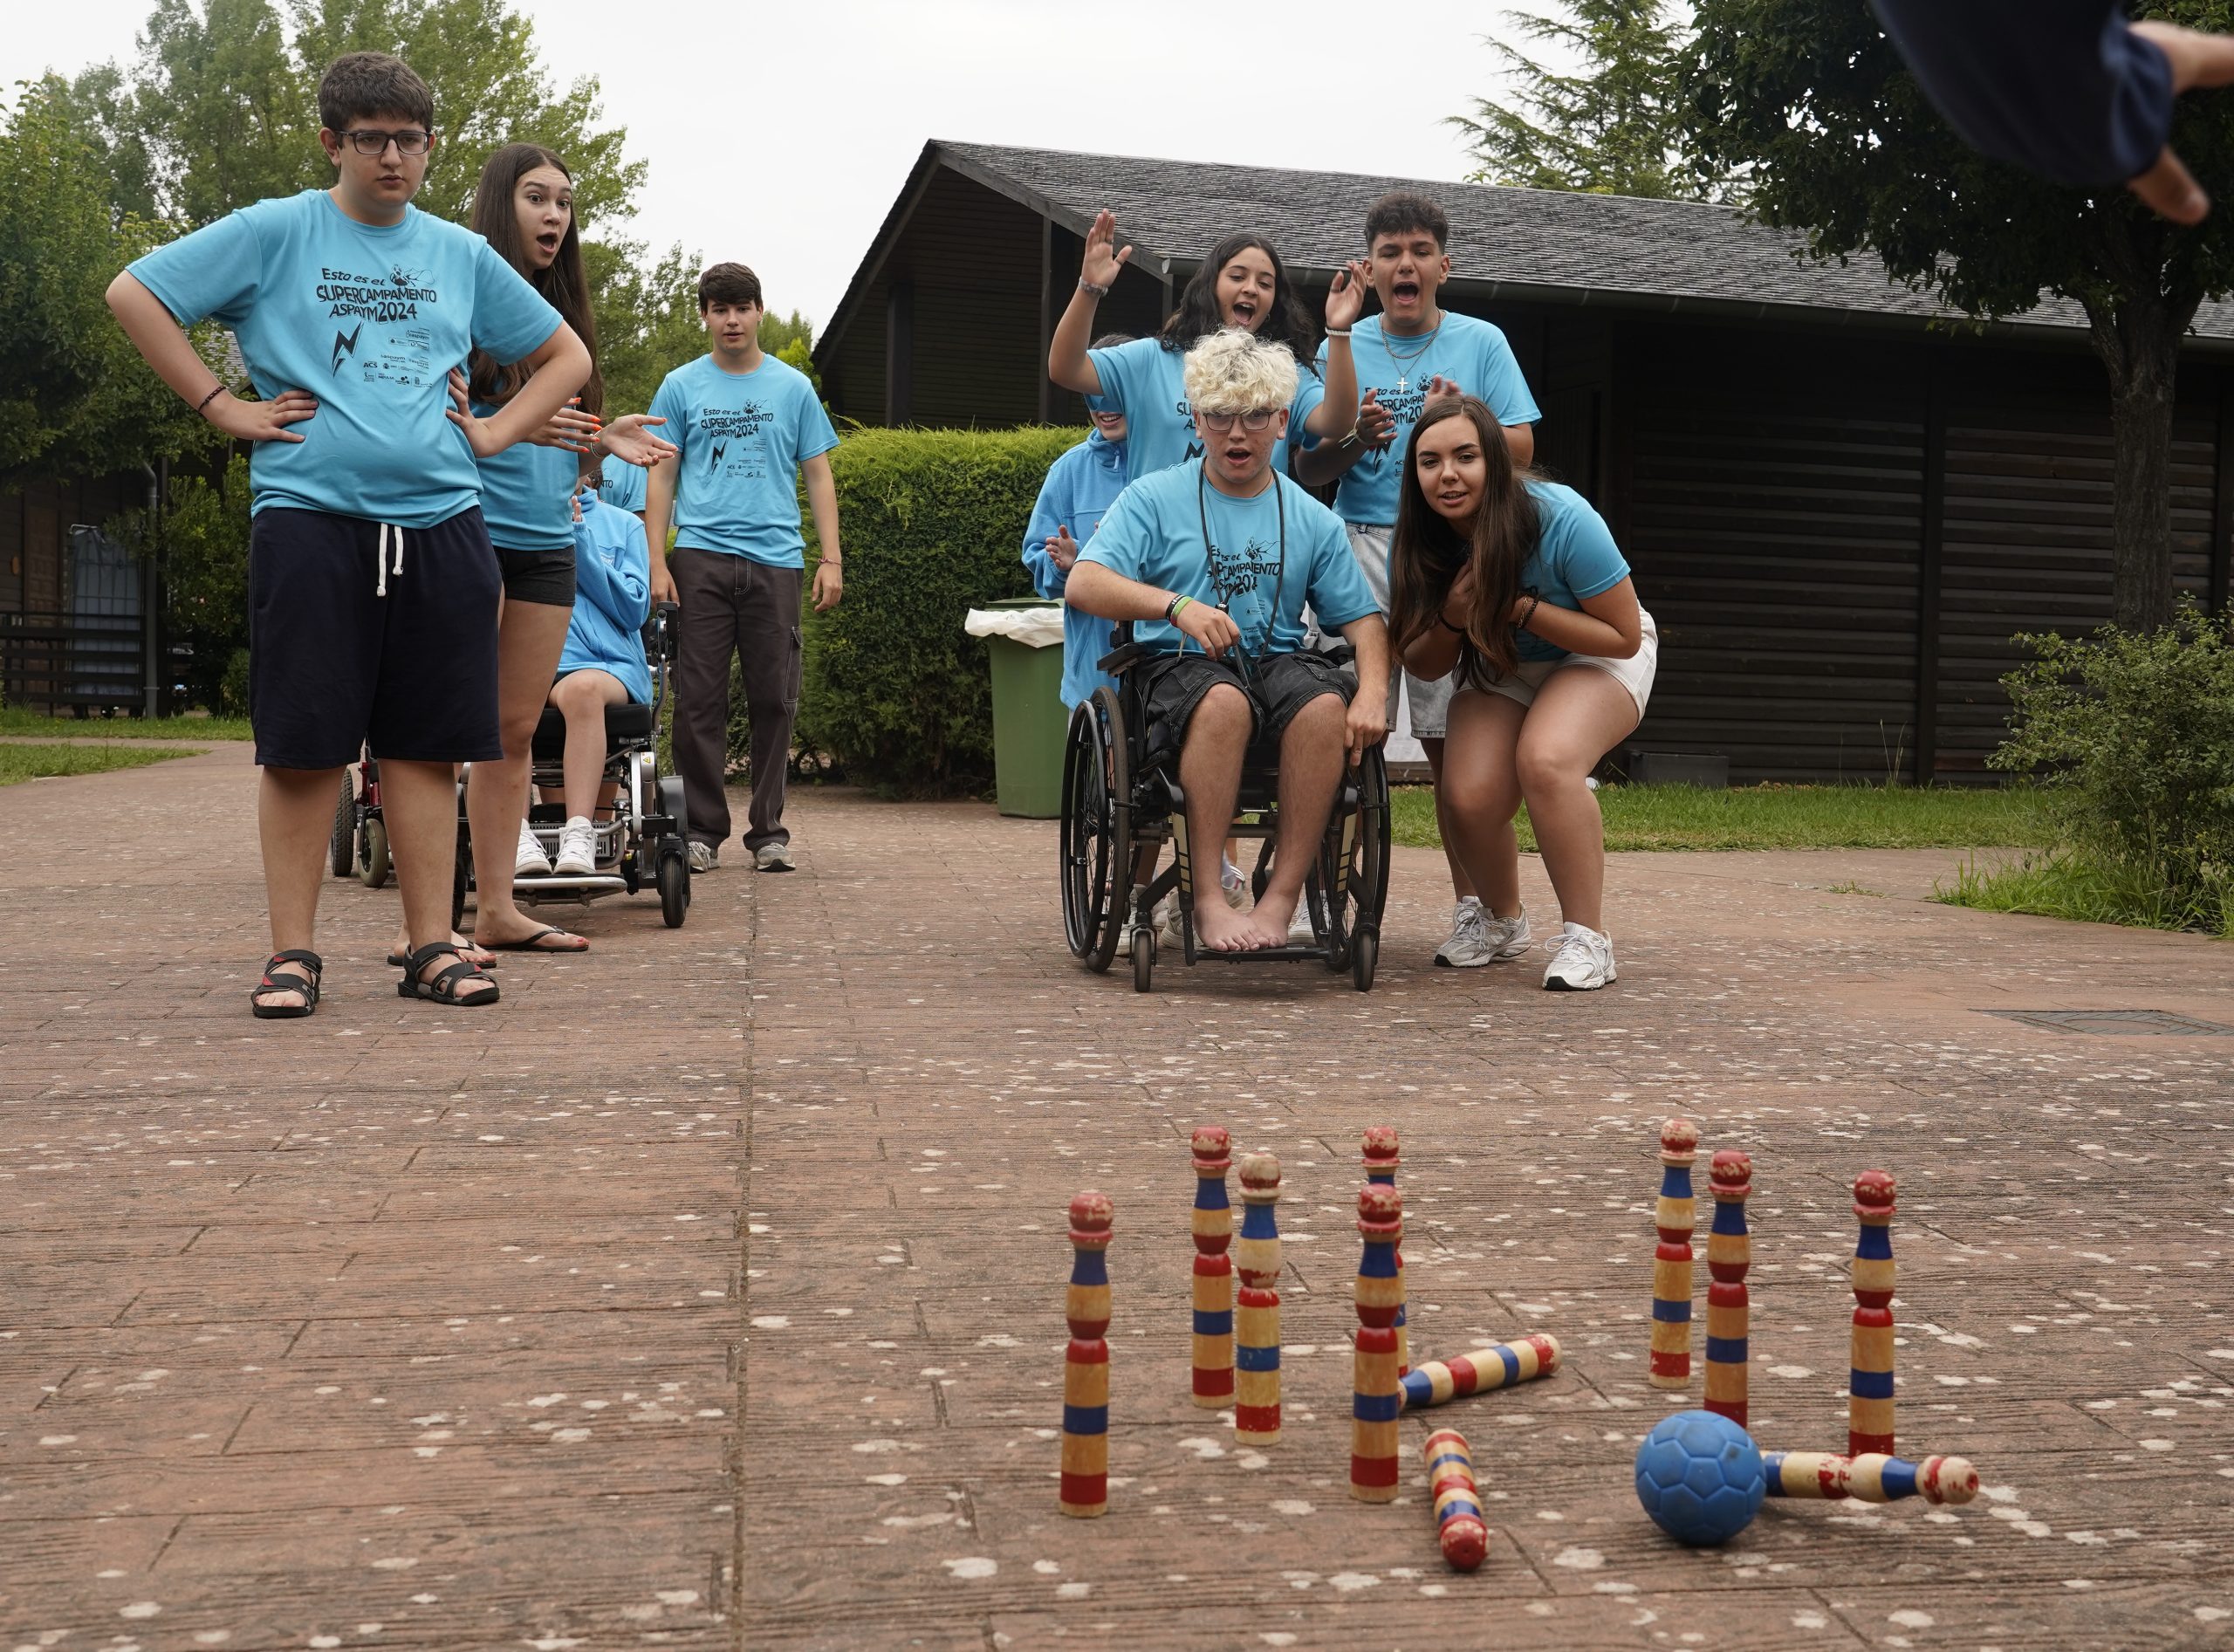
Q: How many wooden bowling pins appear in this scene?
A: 11